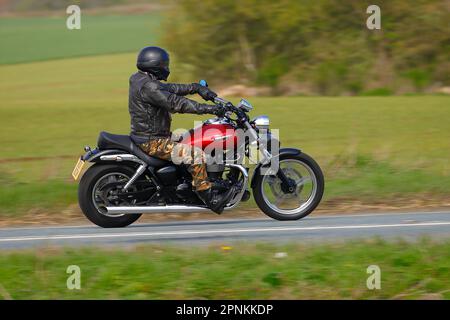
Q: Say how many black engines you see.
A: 1